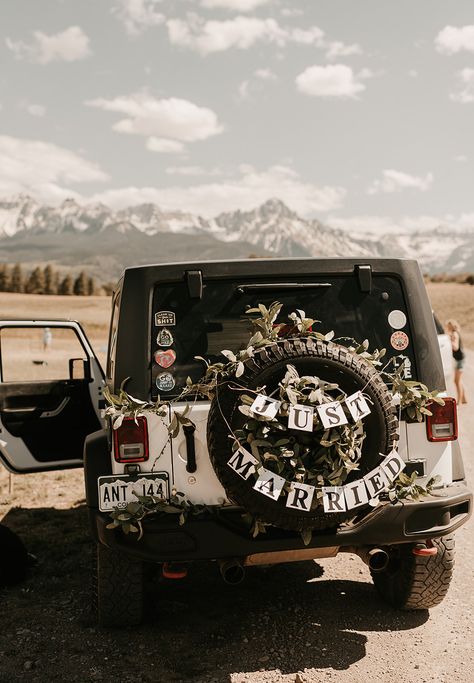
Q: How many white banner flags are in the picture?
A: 11